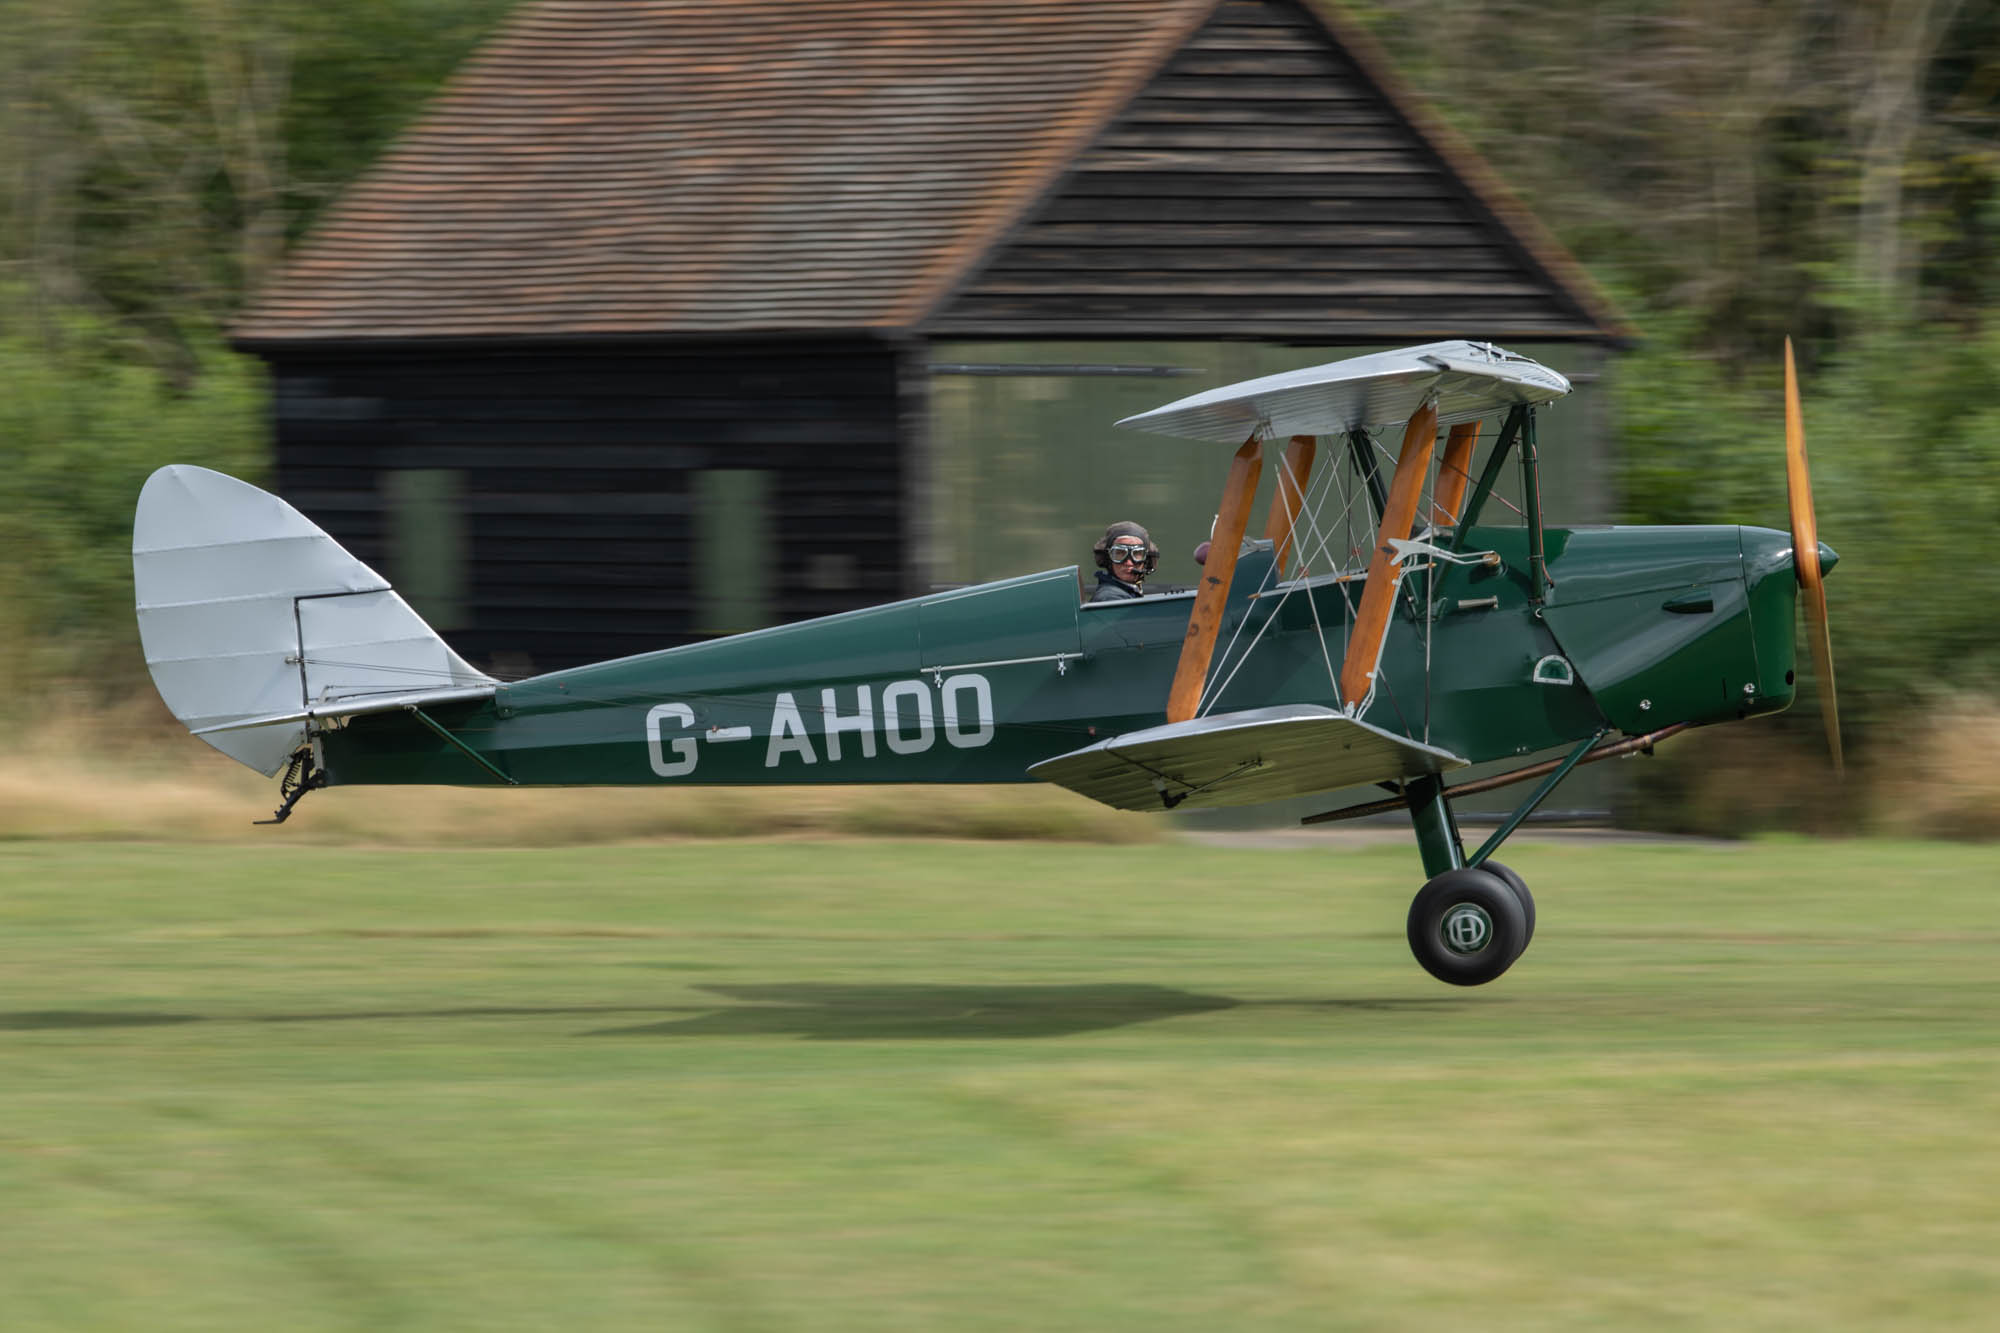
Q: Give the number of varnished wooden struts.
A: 4